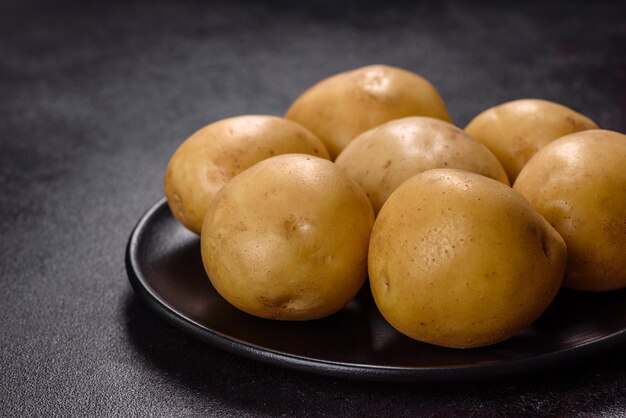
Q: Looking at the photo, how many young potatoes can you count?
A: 7